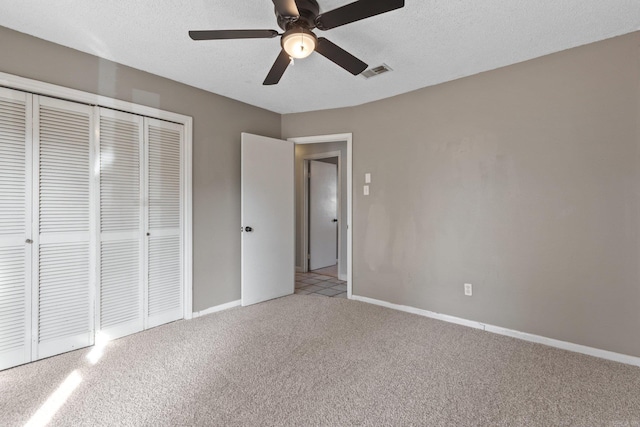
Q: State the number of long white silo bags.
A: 0